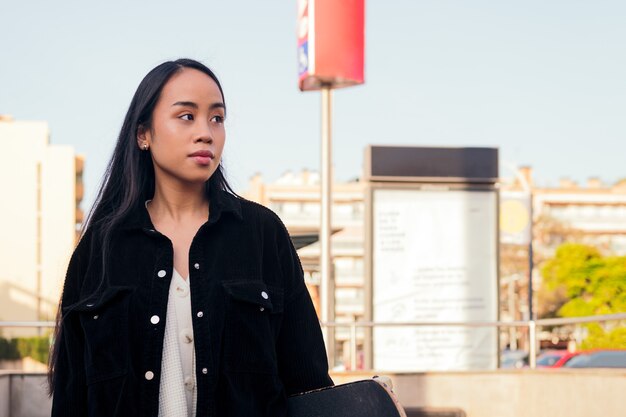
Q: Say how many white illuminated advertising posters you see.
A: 1